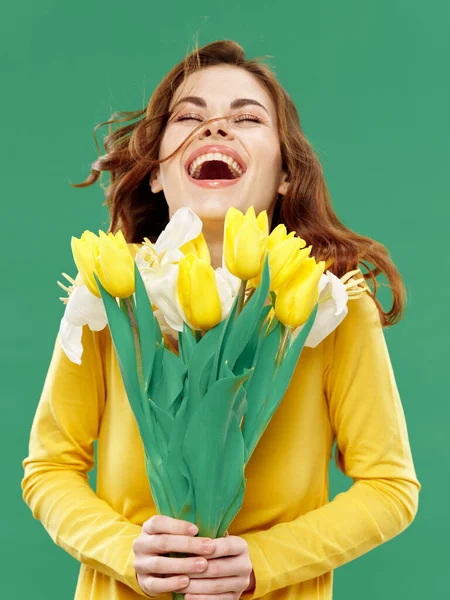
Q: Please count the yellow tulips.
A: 8